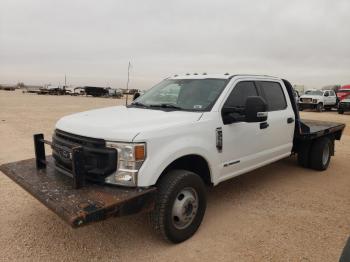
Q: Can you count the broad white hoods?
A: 1